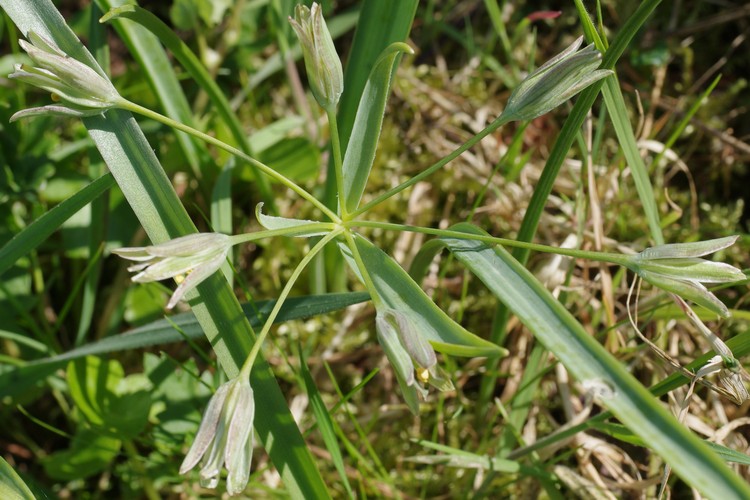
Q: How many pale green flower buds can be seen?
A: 7